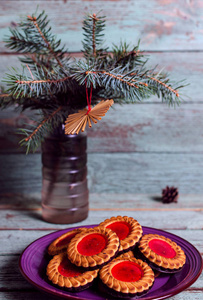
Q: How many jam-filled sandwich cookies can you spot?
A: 6